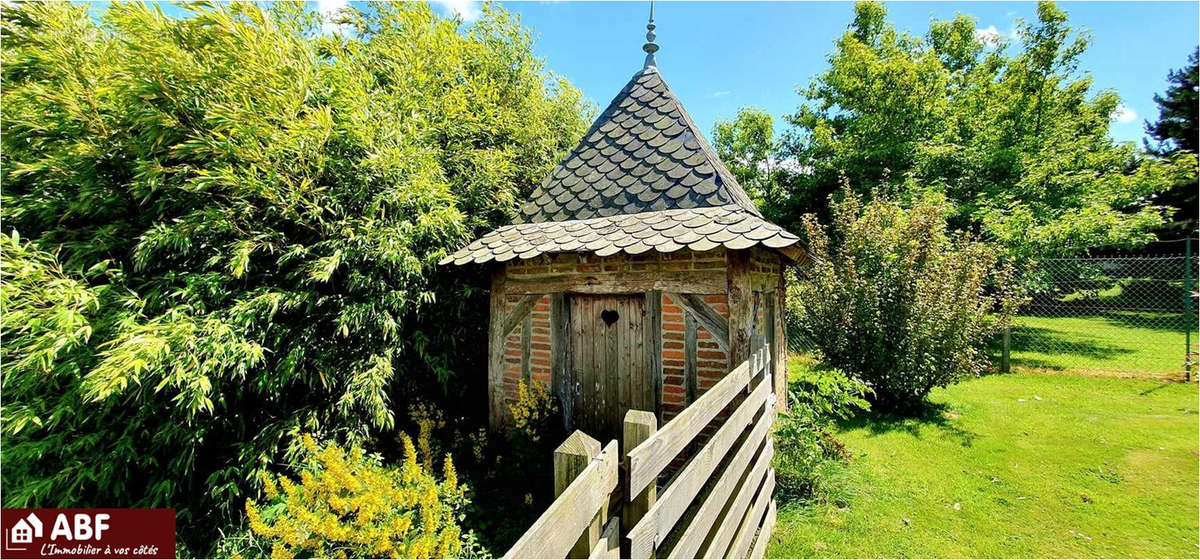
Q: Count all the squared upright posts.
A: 2